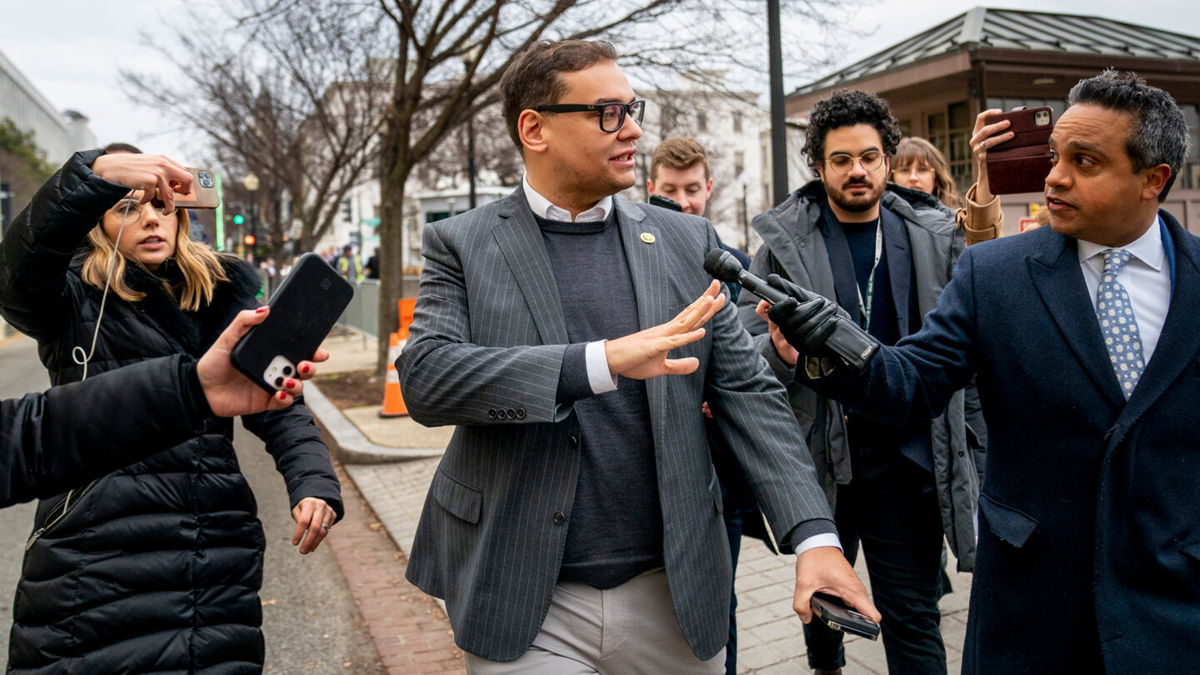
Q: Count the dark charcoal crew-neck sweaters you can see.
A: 1